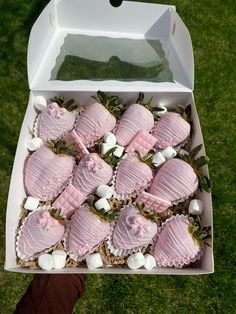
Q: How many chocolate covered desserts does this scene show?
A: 12